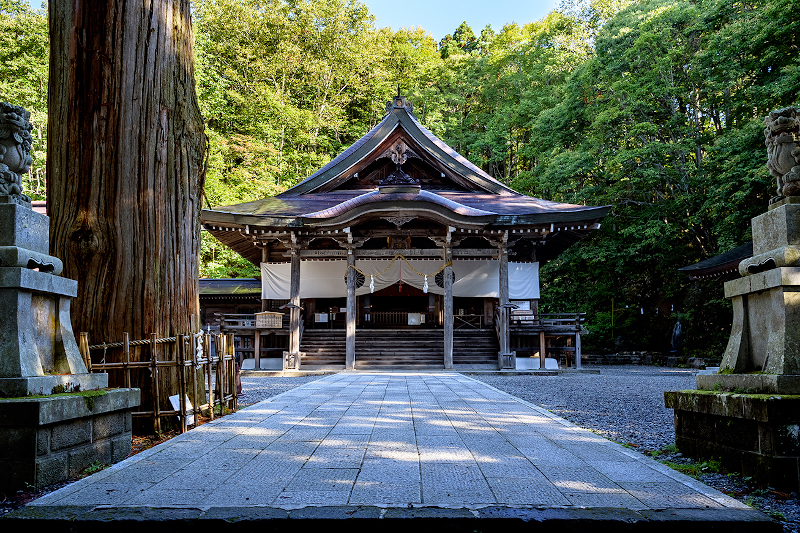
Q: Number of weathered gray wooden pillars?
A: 4